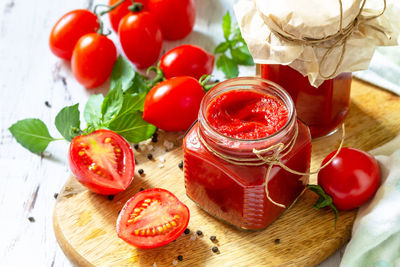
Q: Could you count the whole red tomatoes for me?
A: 8